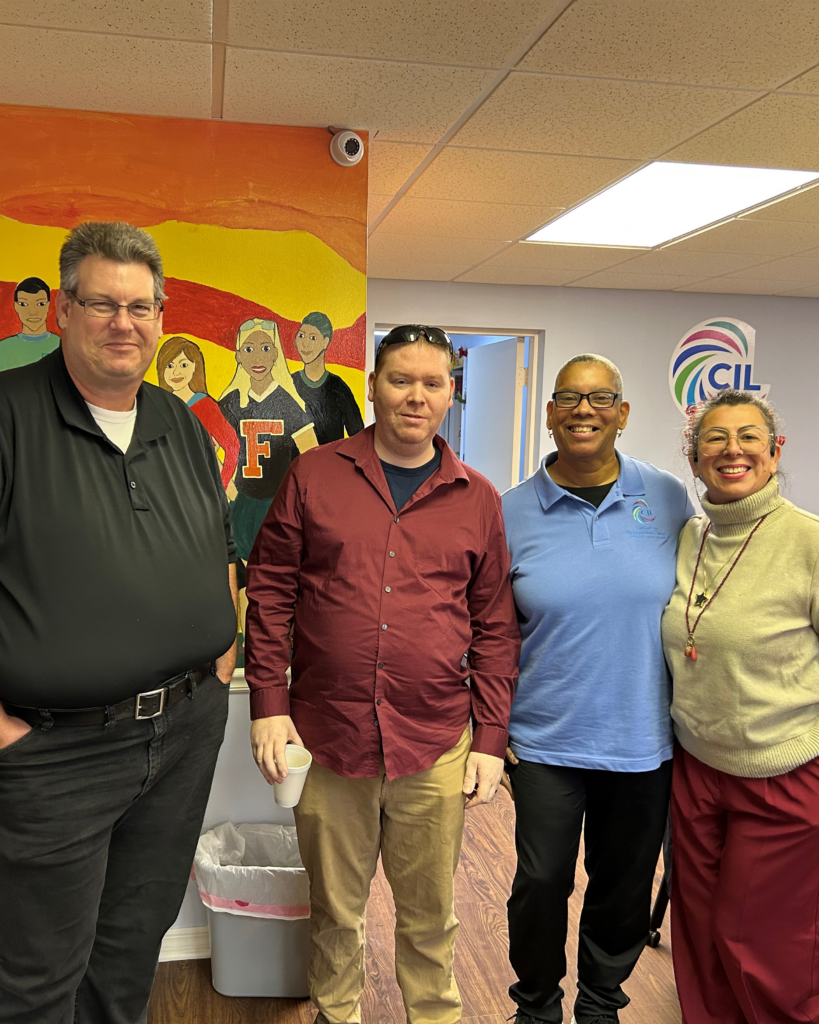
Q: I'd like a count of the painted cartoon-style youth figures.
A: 4